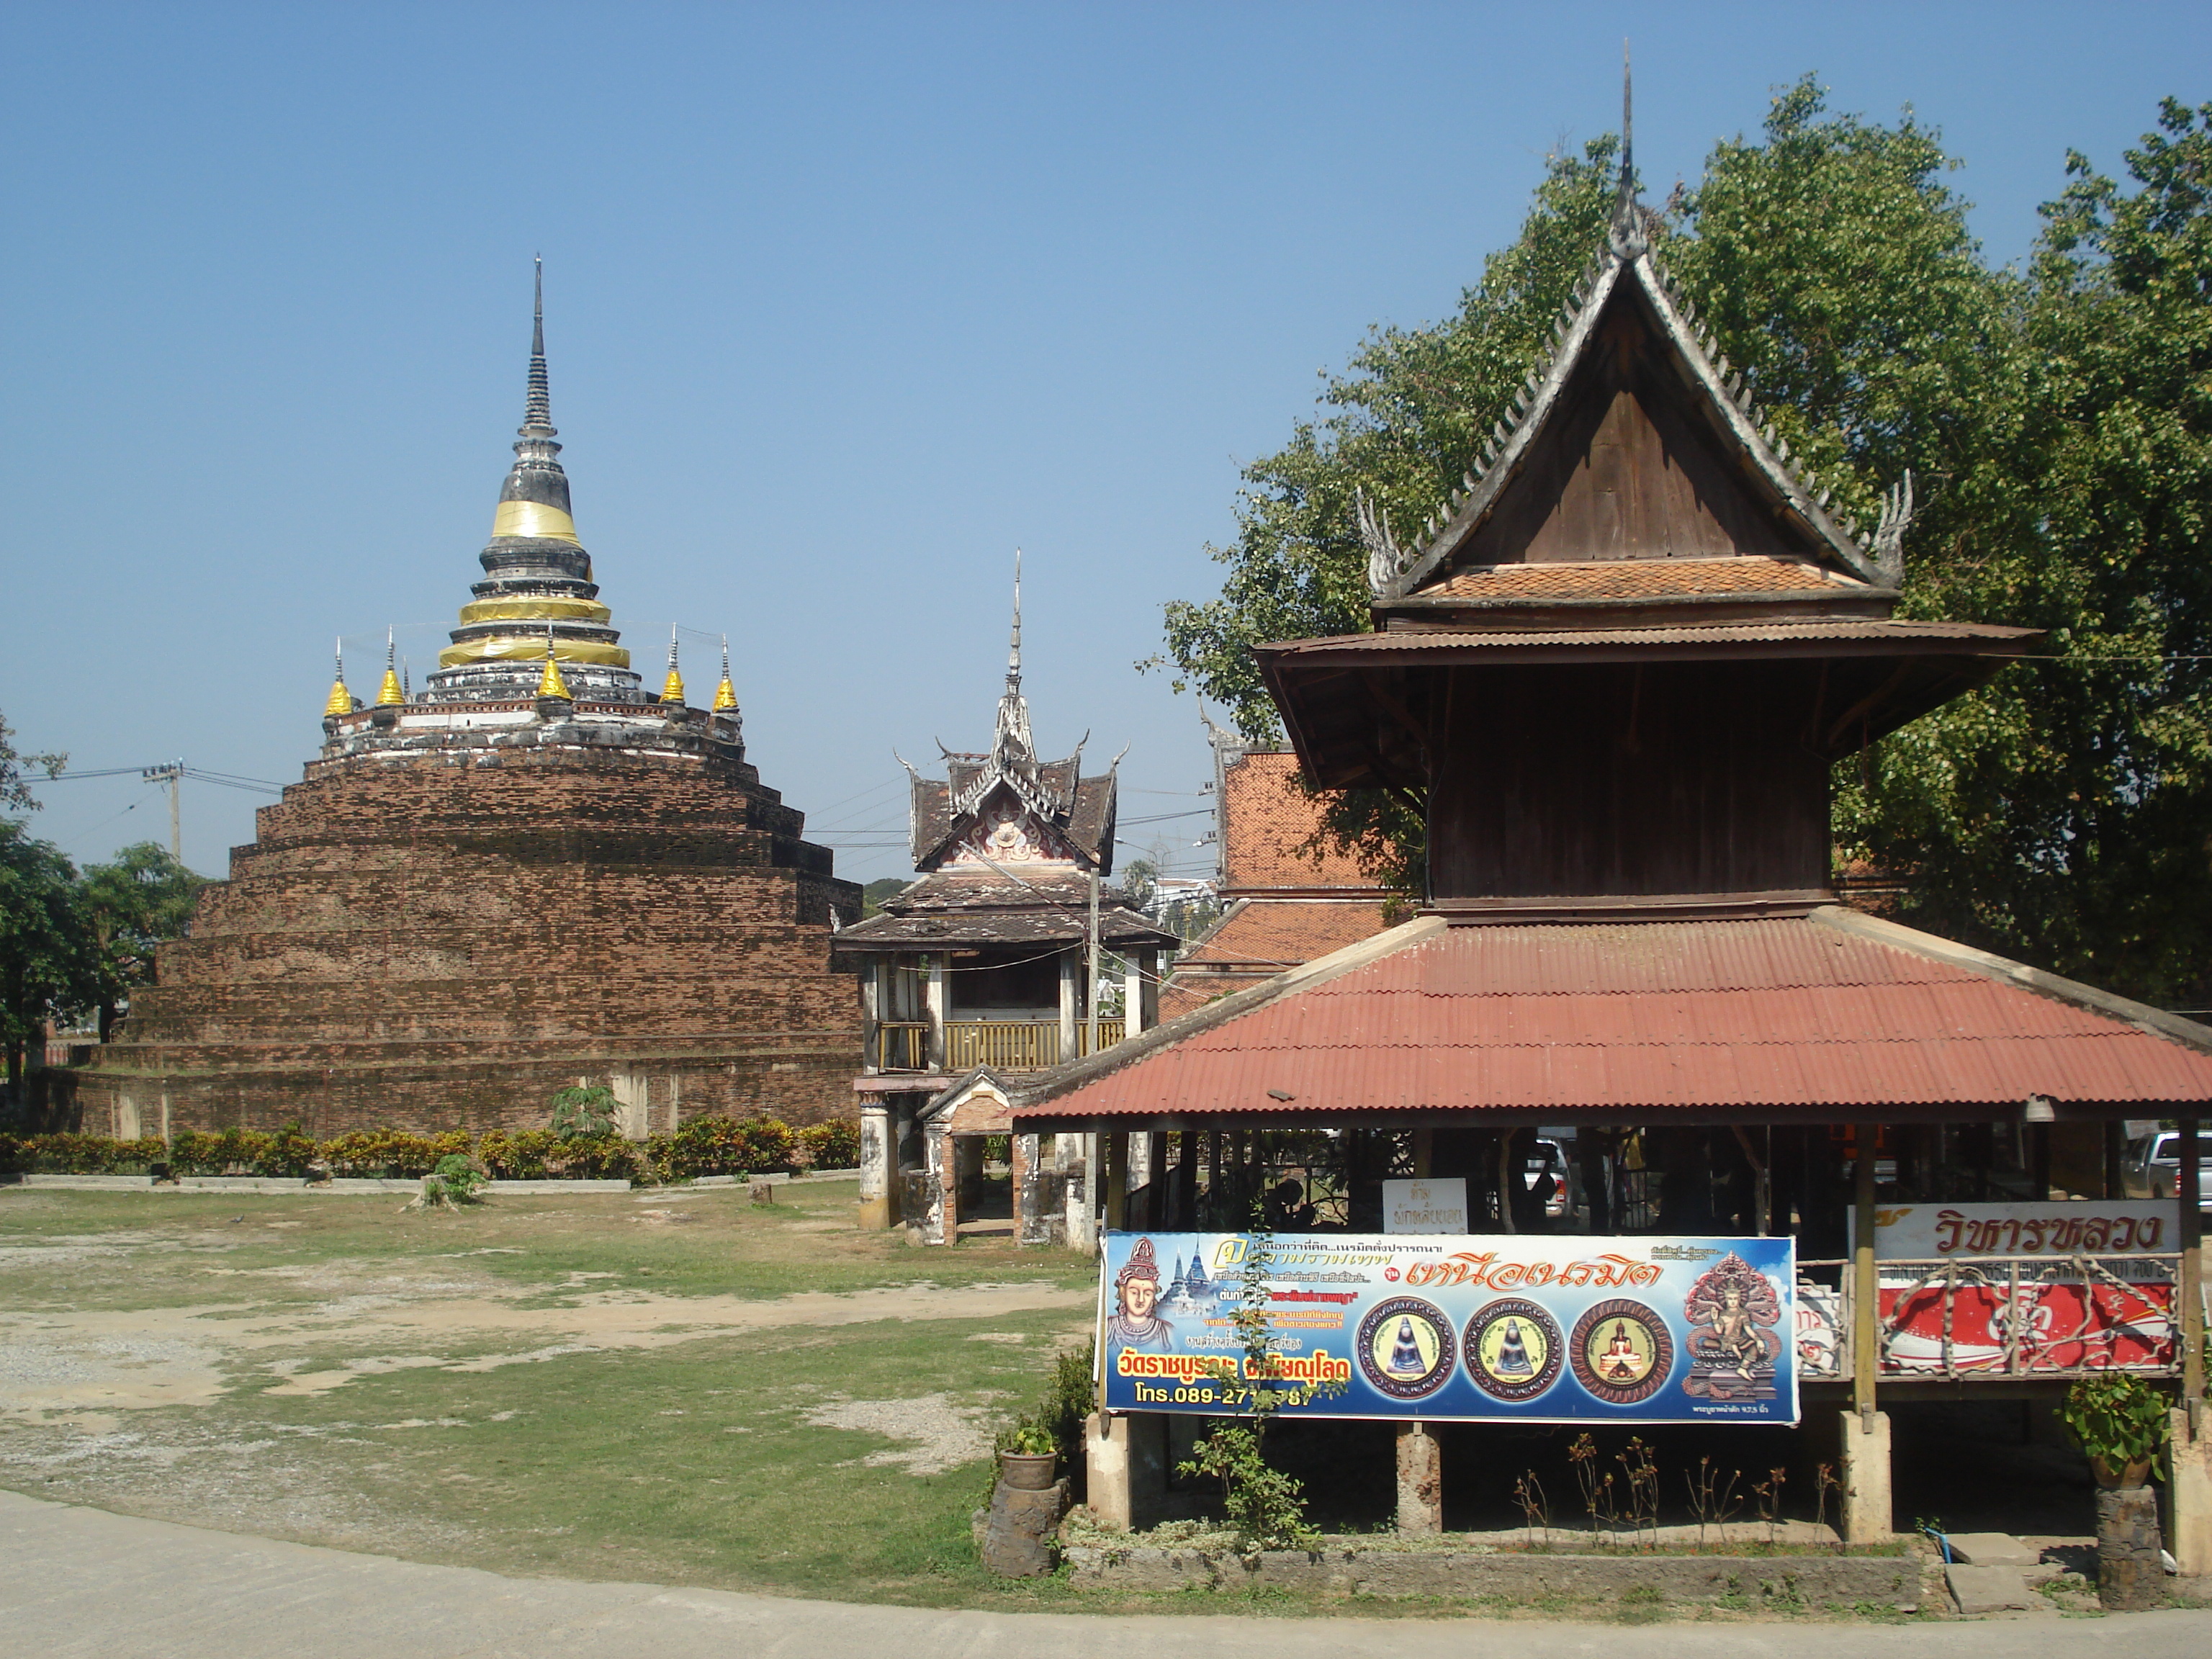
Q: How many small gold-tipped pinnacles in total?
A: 5